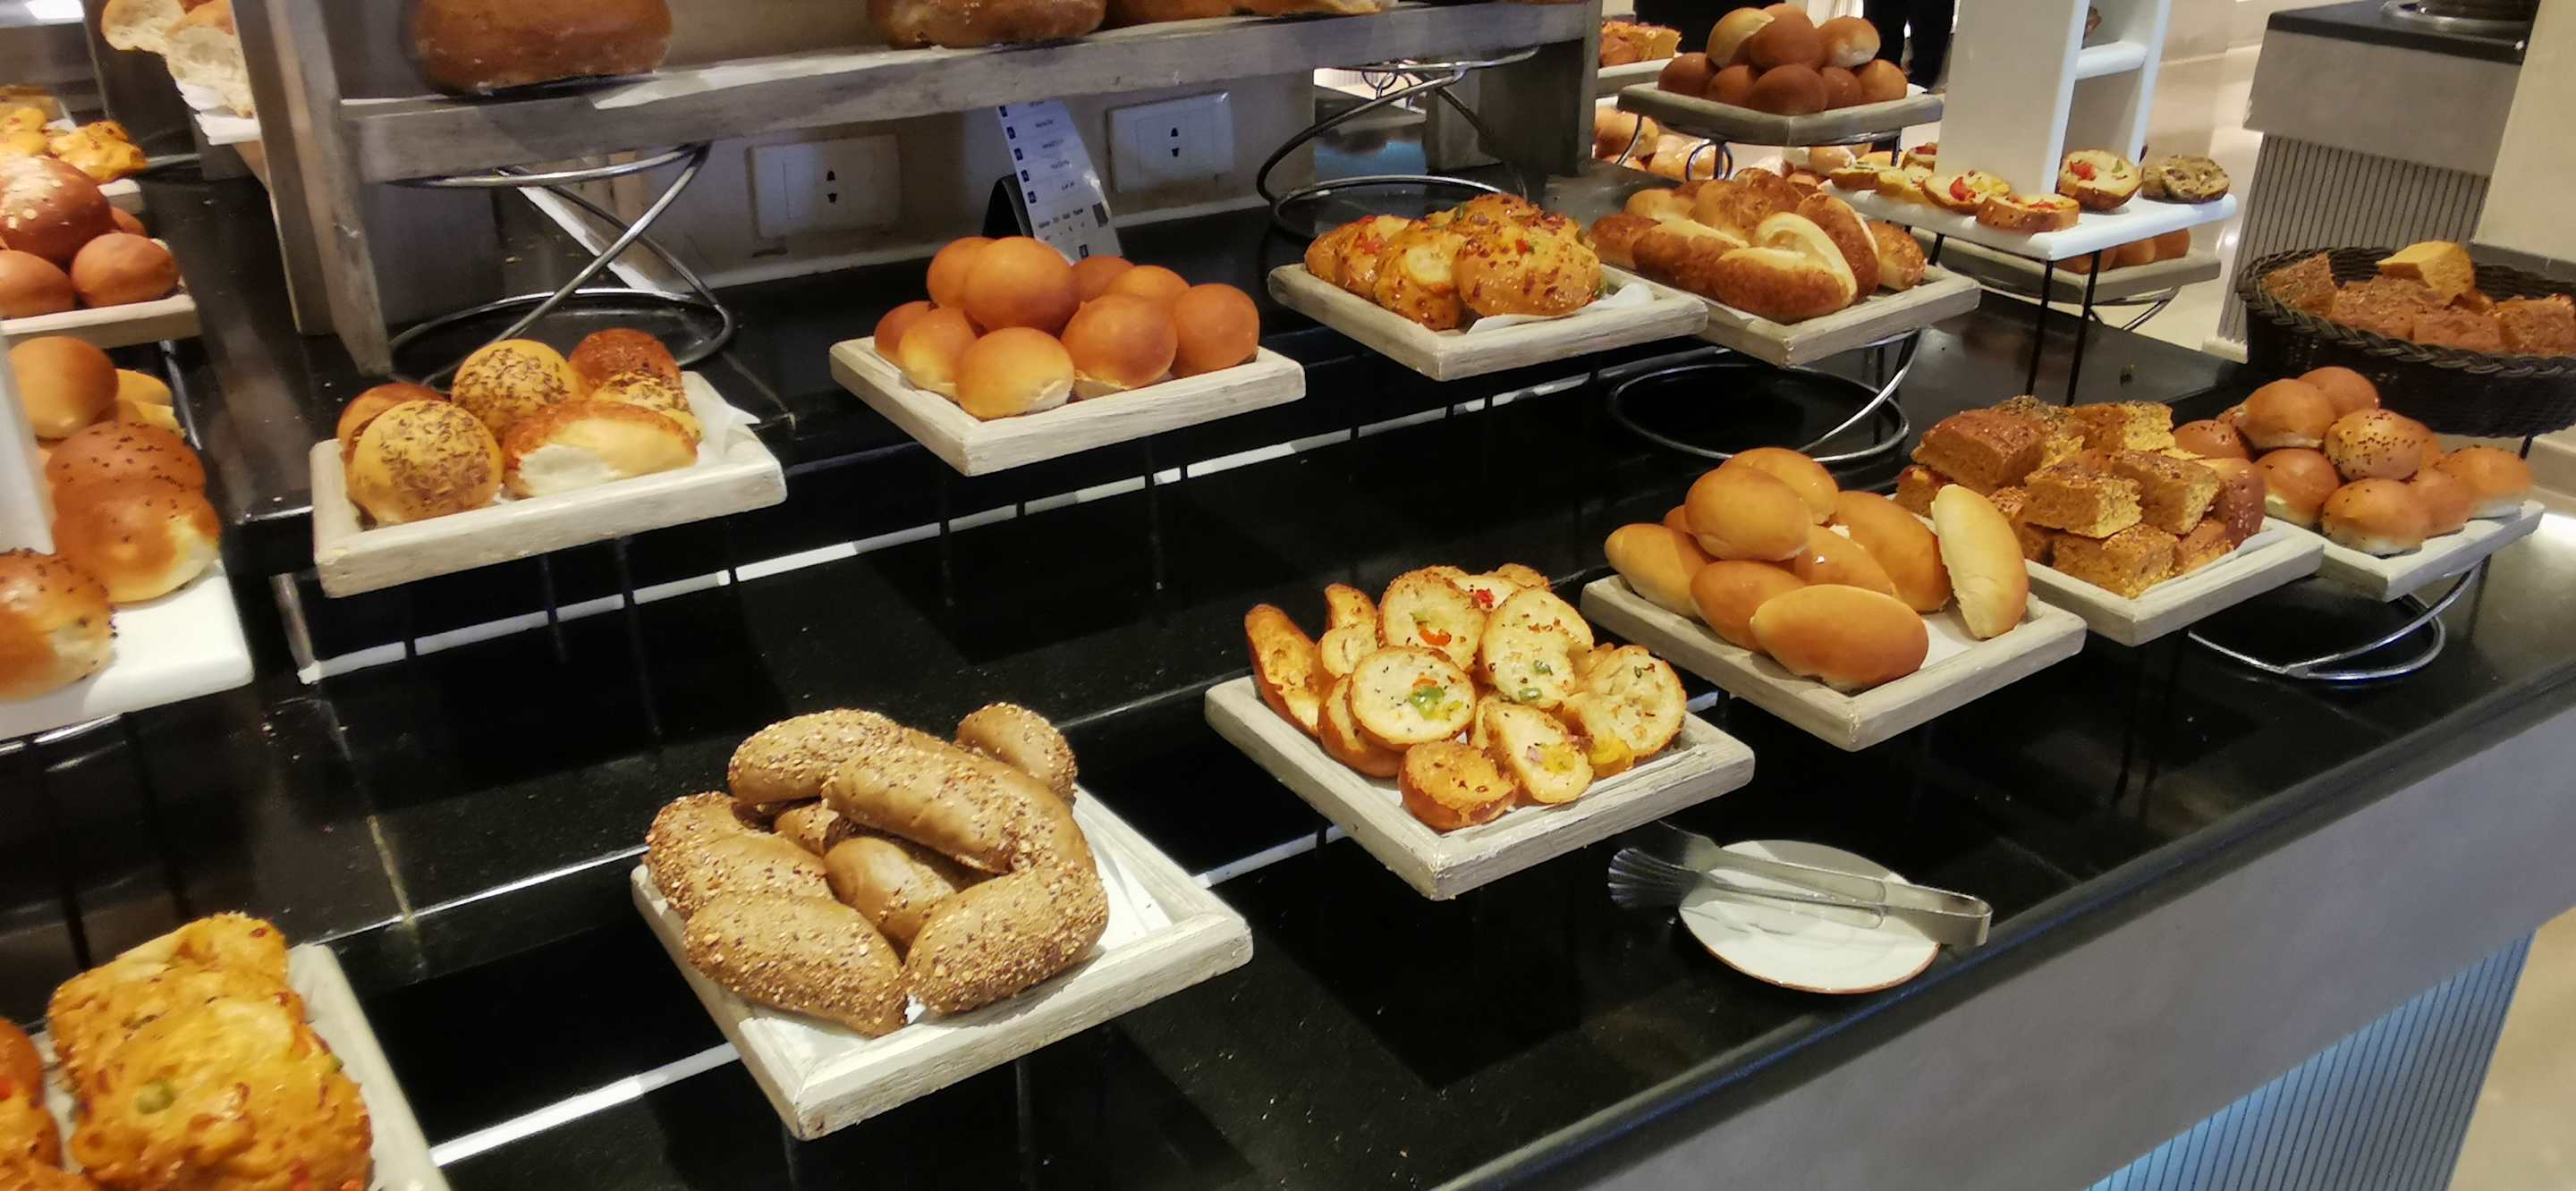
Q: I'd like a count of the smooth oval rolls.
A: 9